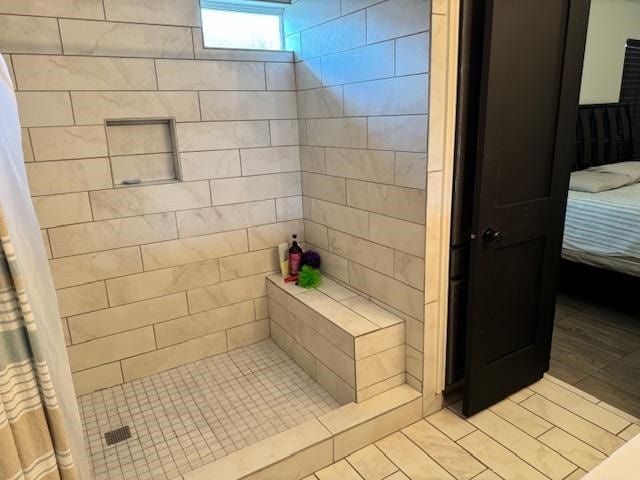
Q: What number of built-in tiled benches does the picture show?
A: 1